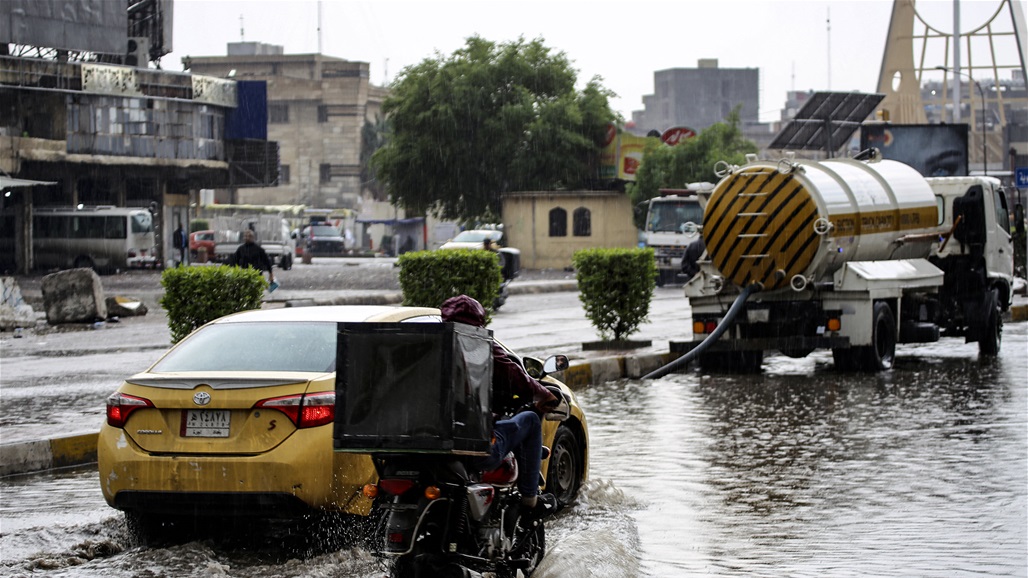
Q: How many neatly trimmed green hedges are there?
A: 3